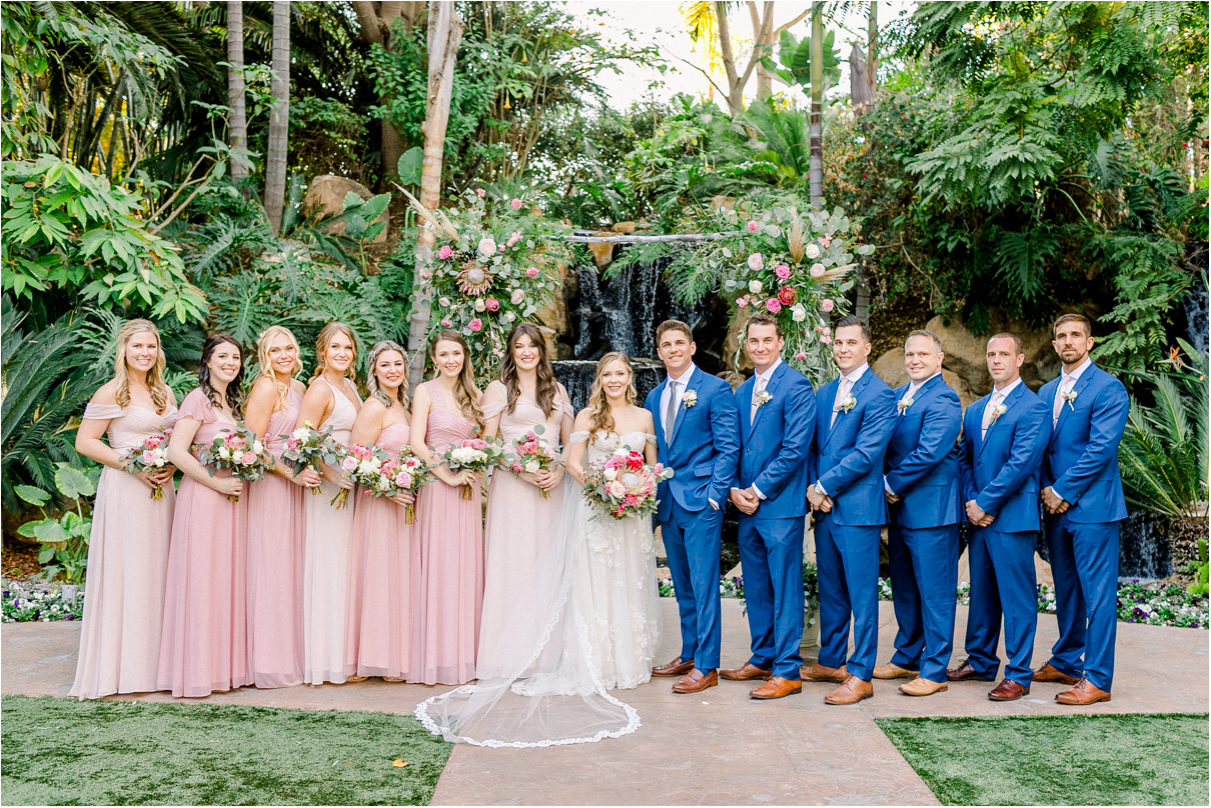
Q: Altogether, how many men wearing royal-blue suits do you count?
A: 6